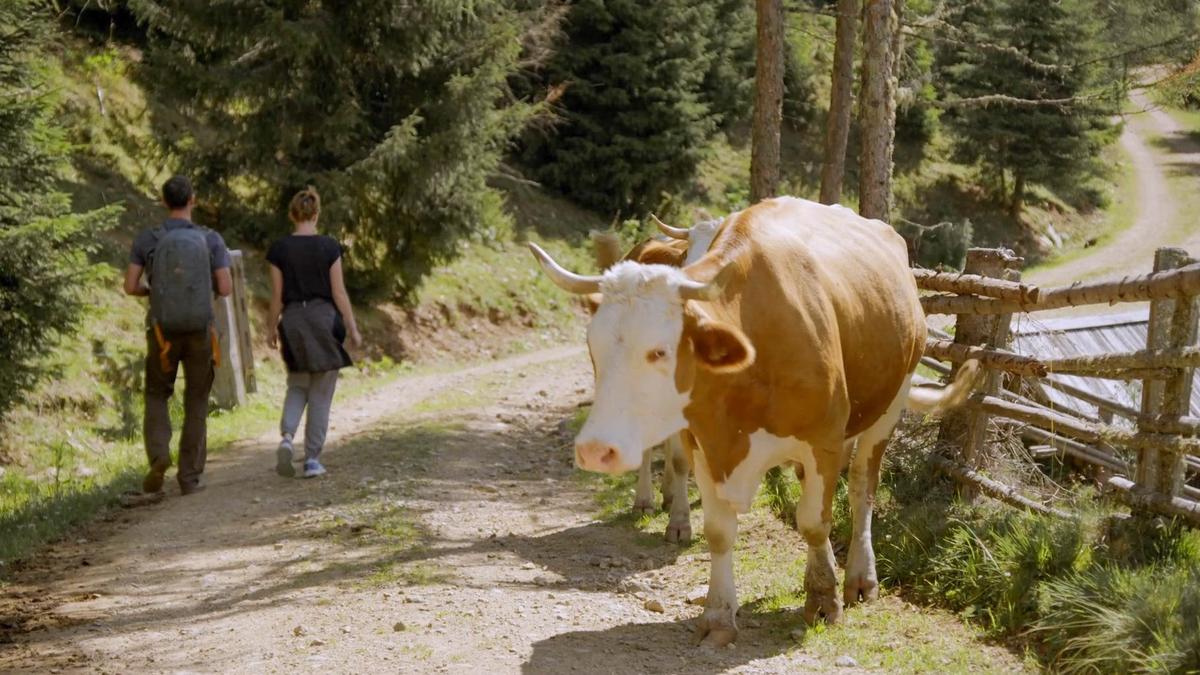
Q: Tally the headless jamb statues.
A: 0